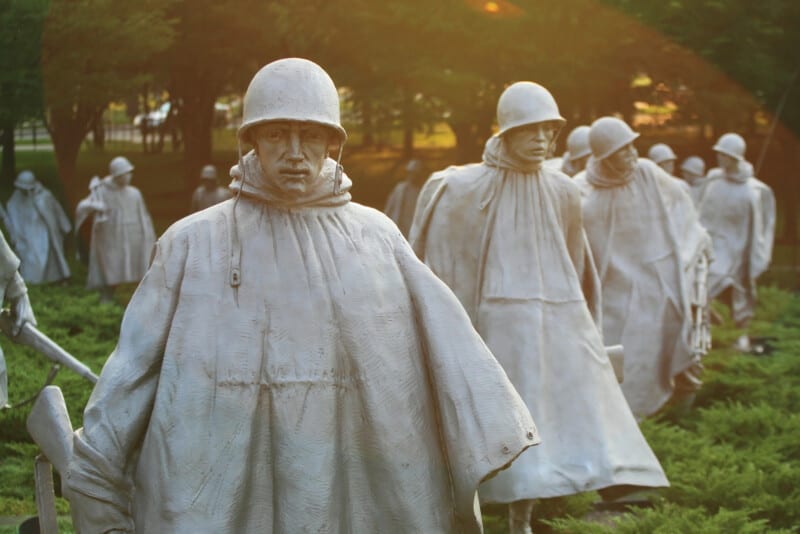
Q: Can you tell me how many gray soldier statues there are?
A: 12